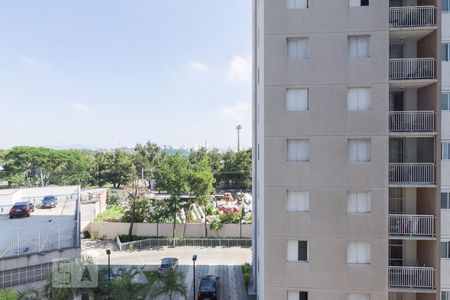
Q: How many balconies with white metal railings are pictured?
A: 6